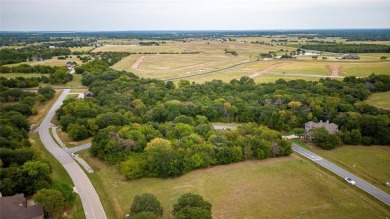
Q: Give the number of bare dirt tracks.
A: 3